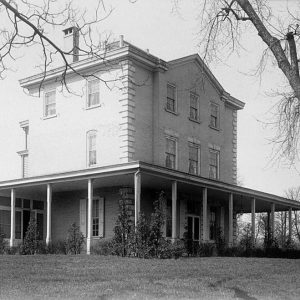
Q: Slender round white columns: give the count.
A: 10